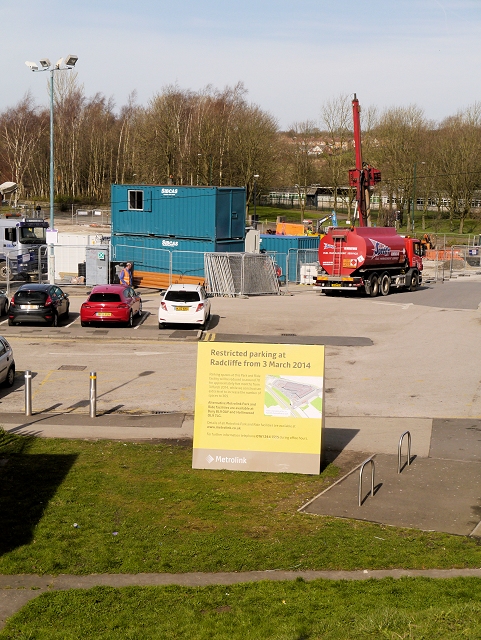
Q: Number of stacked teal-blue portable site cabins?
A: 2